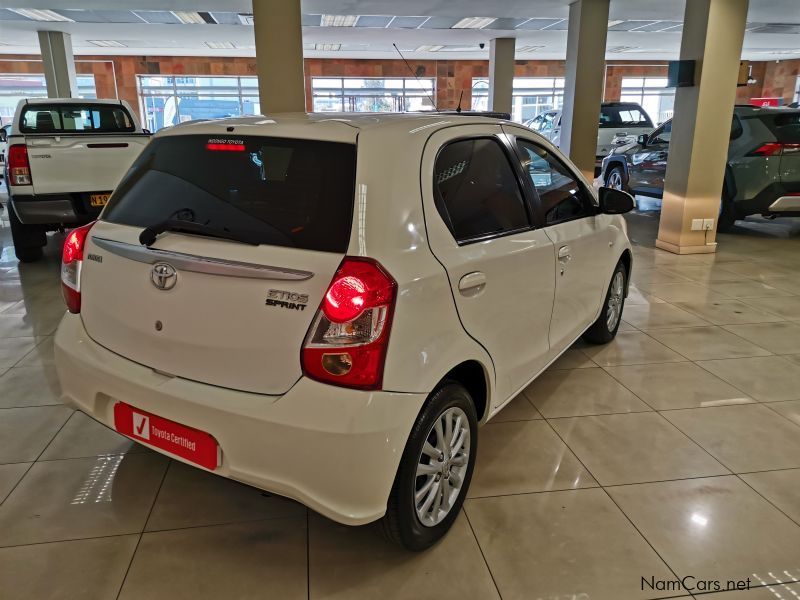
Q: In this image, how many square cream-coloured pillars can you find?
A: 5